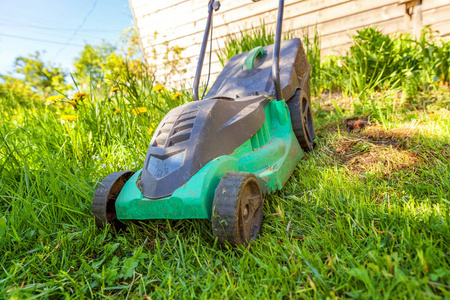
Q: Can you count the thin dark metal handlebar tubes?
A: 2